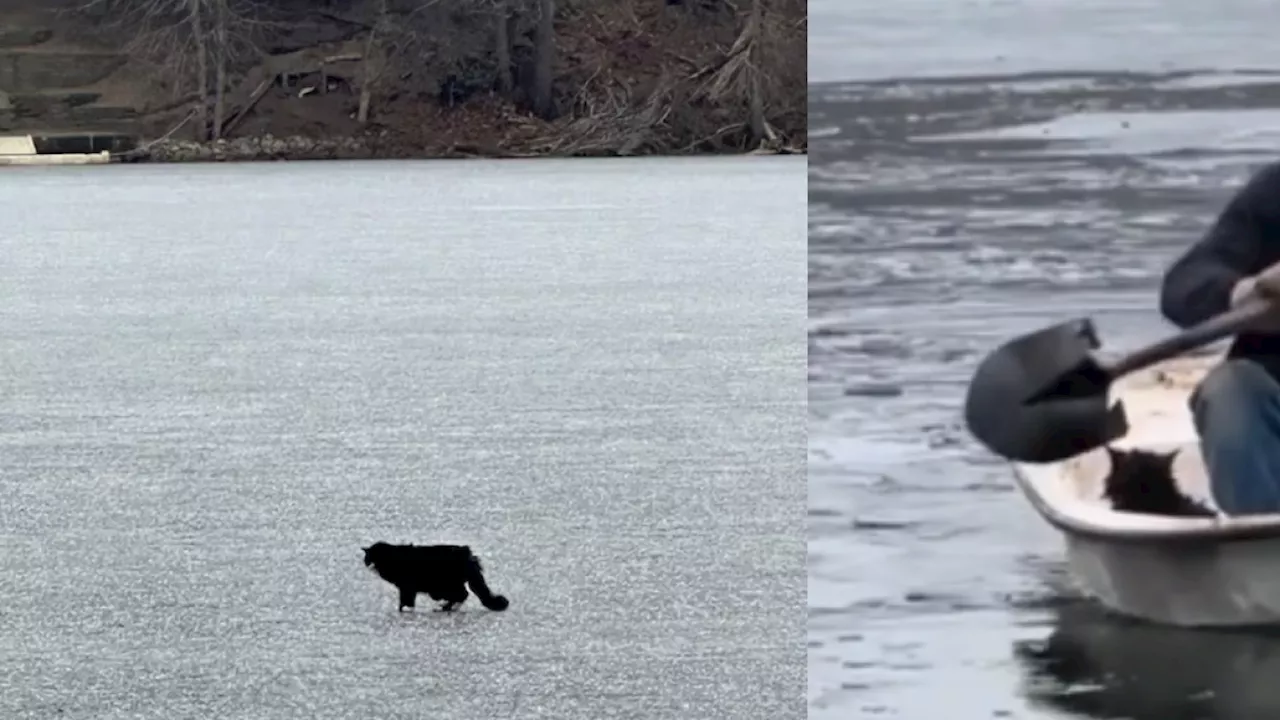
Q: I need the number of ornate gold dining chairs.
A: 0